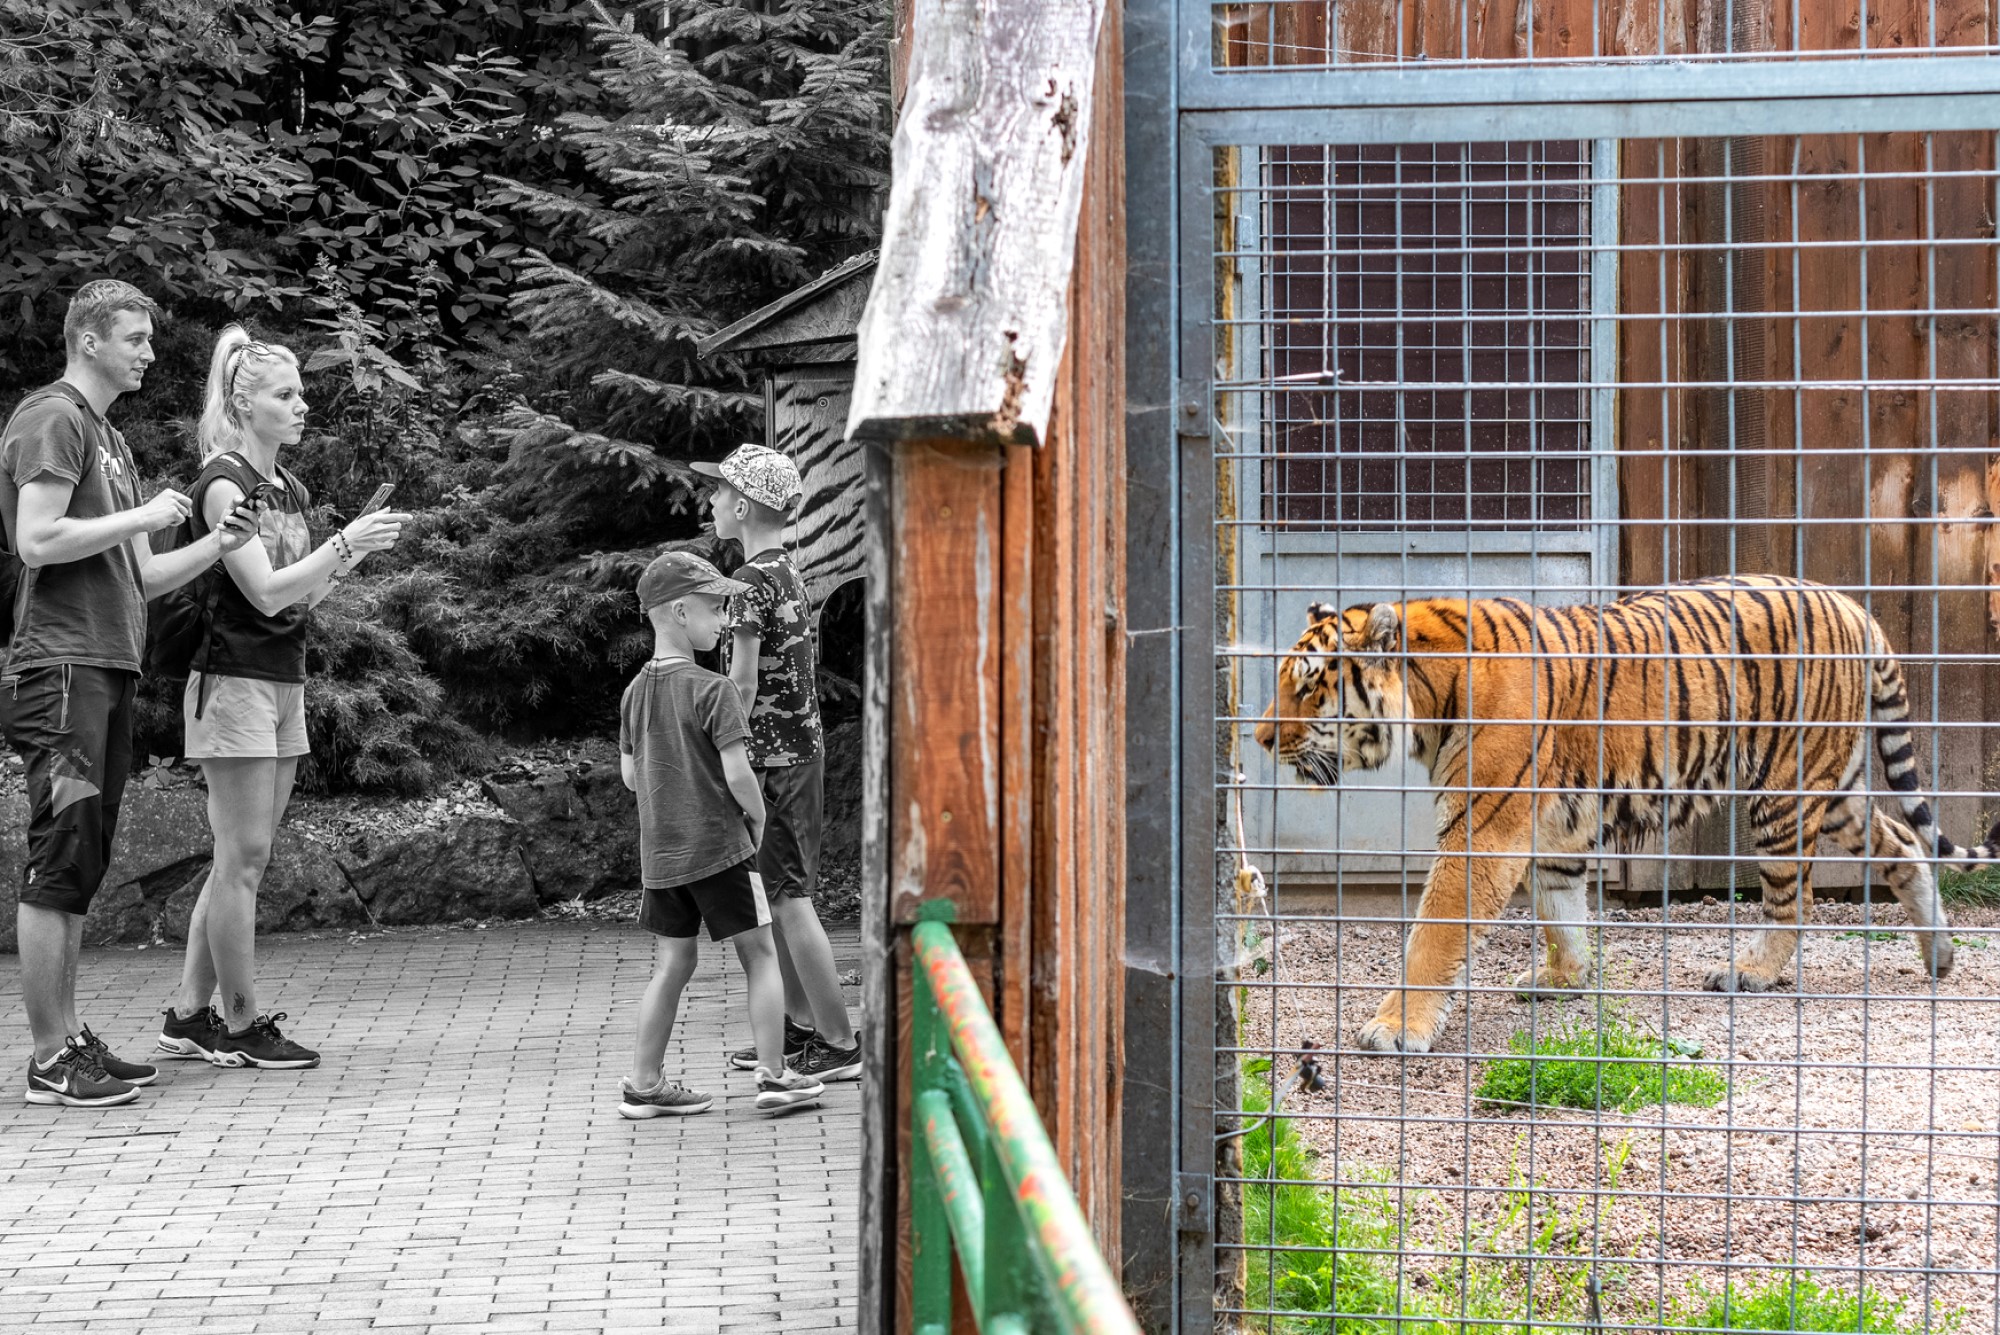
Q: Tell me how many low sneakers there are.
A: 8